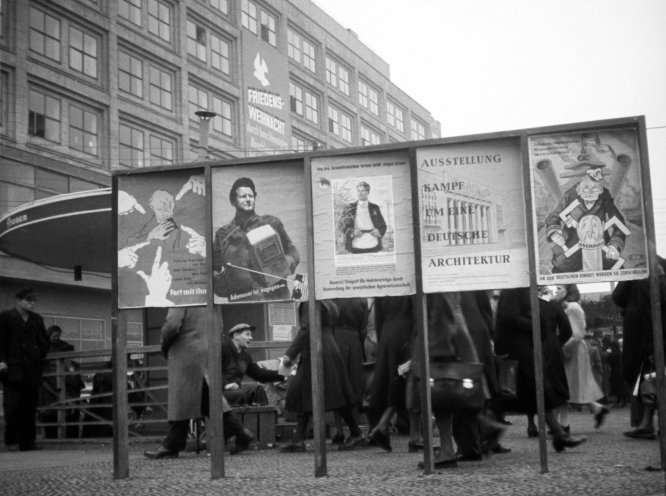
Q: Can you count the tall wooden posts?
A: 6